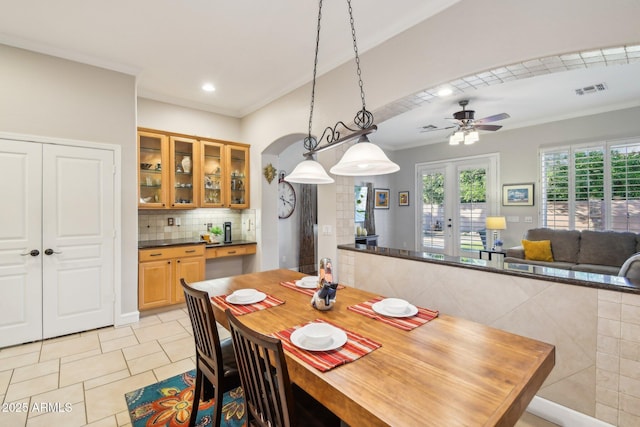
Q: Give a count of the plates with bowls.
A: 4